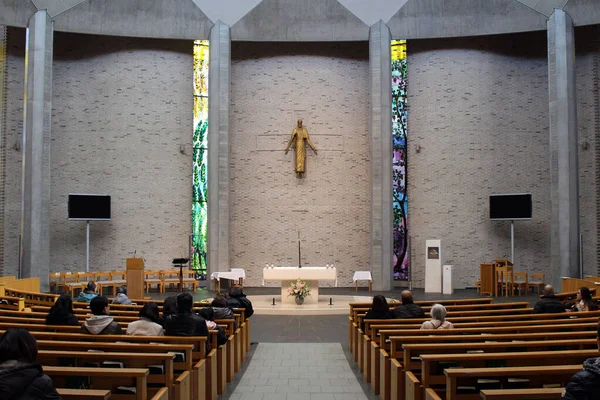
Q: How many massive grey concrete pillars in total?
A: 4